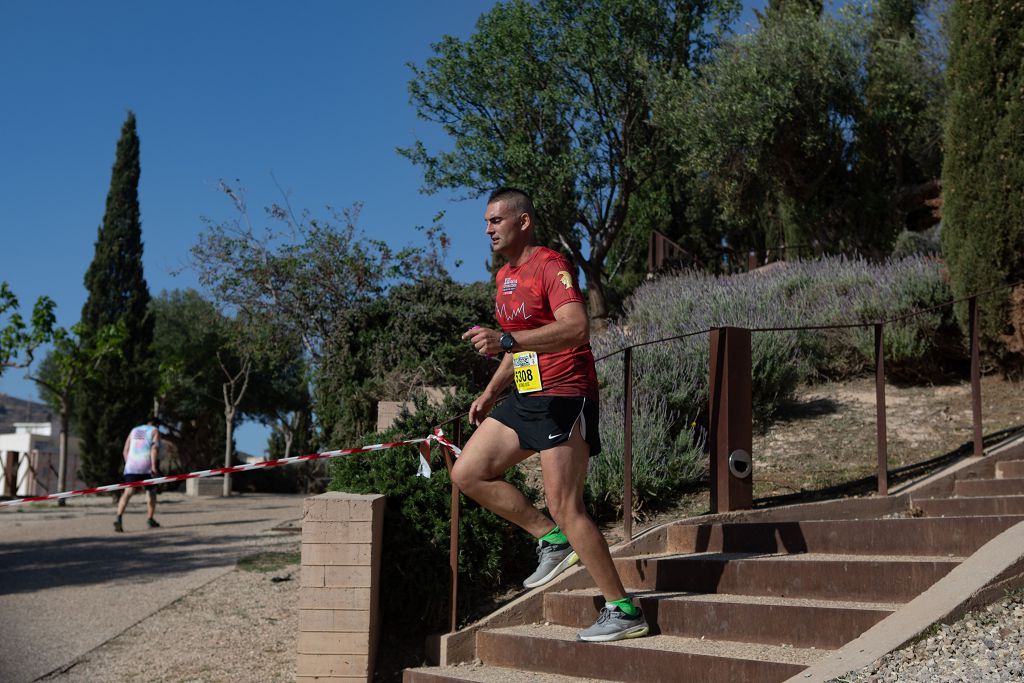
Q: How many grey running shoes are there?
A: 2